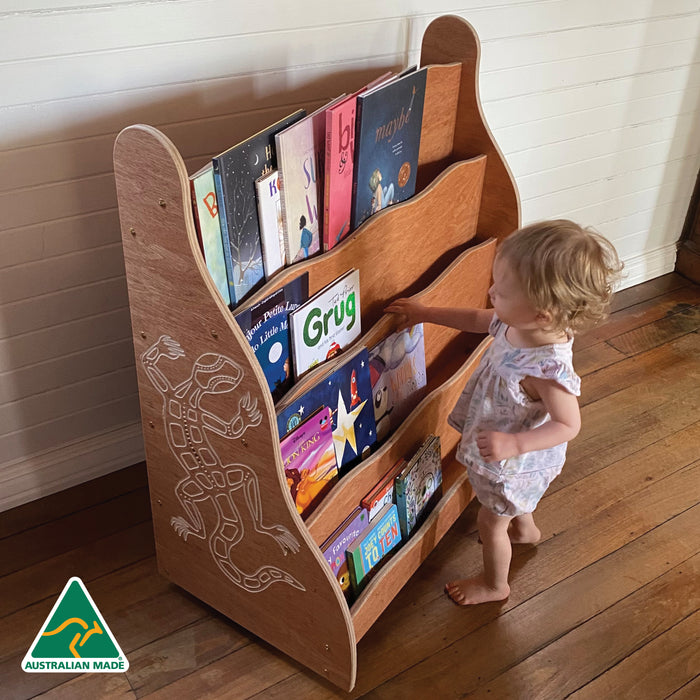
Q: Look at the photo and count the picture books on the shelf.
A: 15